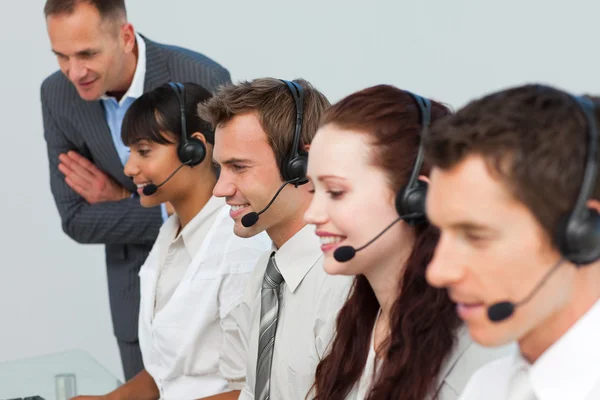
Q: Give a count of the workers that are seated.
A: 4